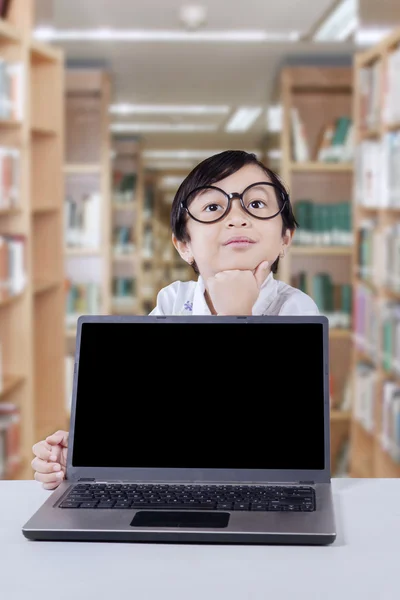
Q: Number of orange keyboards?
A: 0